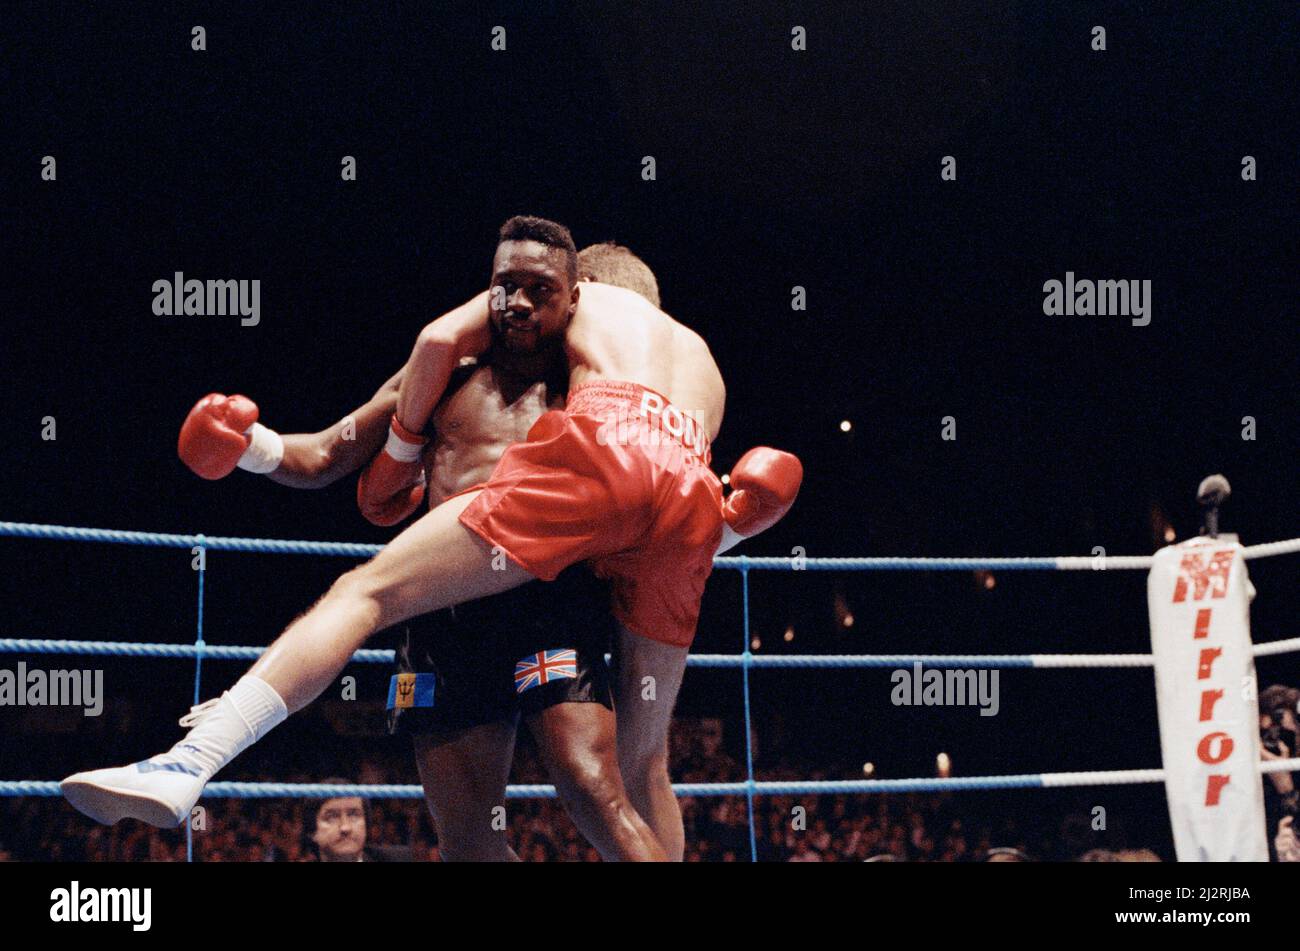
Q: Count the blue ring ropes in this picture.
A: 3